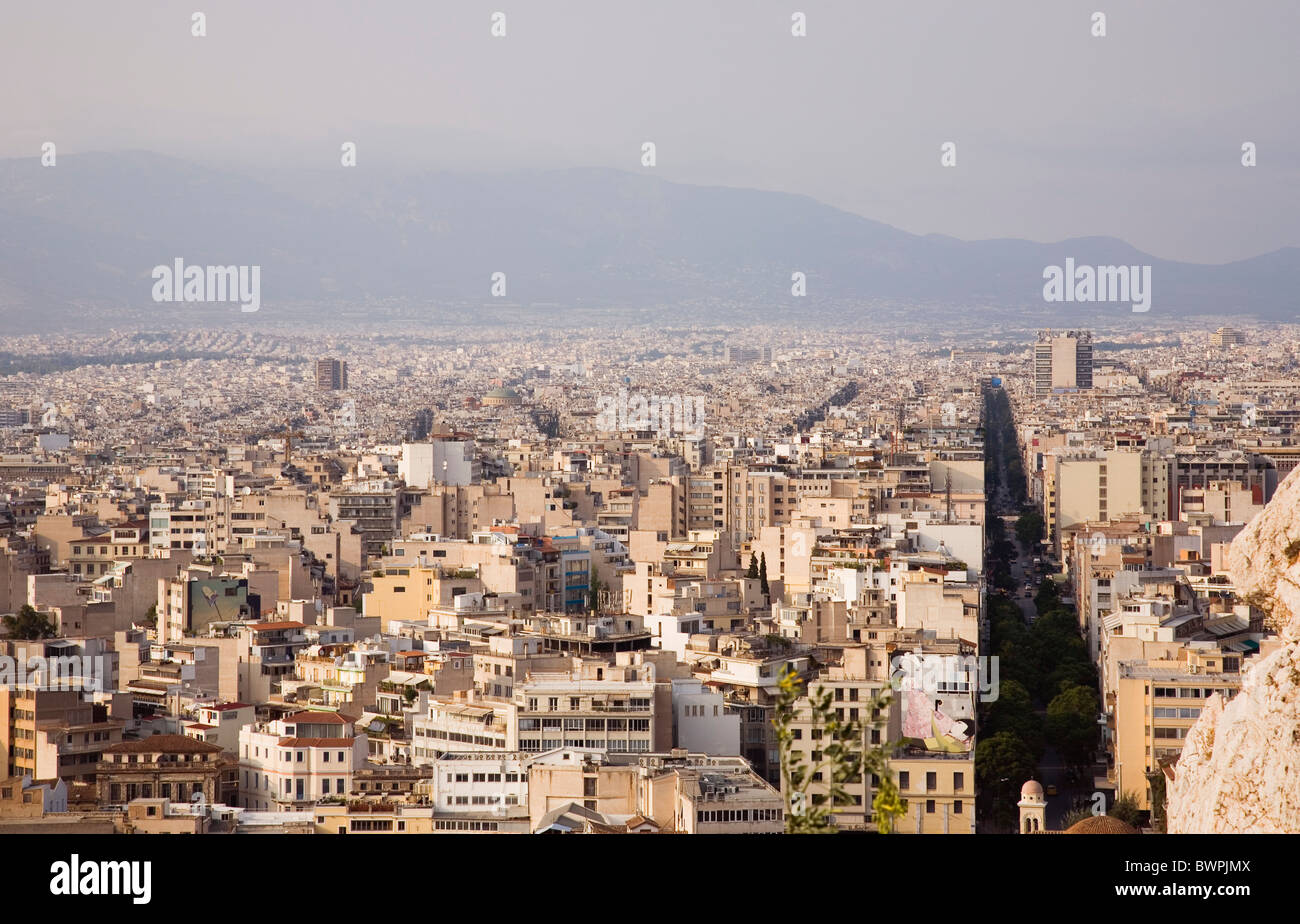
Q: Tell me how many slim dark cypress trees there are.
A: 2